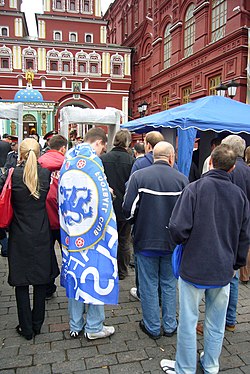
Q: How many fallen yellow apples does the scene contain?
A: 0